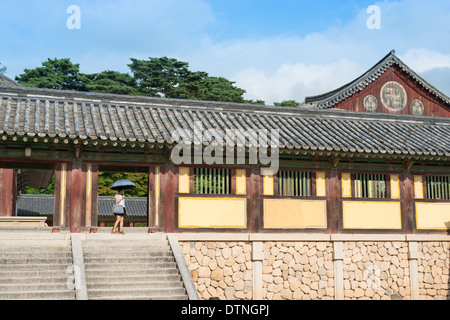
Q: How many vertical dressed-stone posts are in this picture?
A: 3